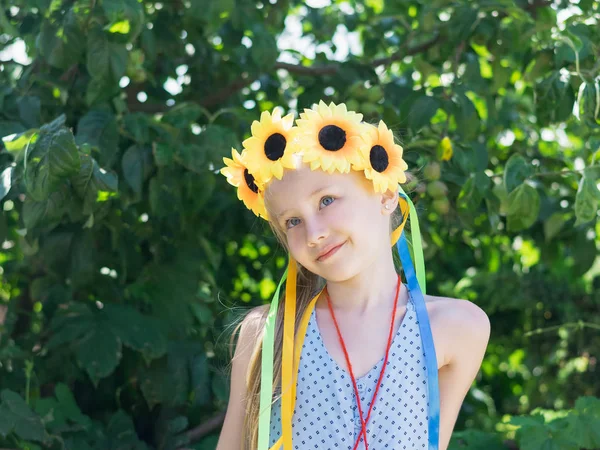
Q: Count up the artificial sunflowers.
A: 4